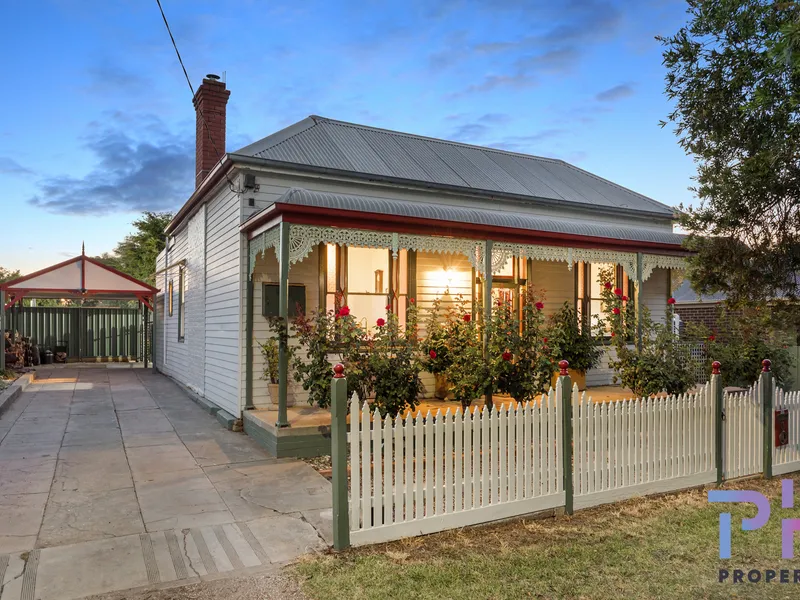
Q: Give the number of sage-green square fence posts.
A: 4